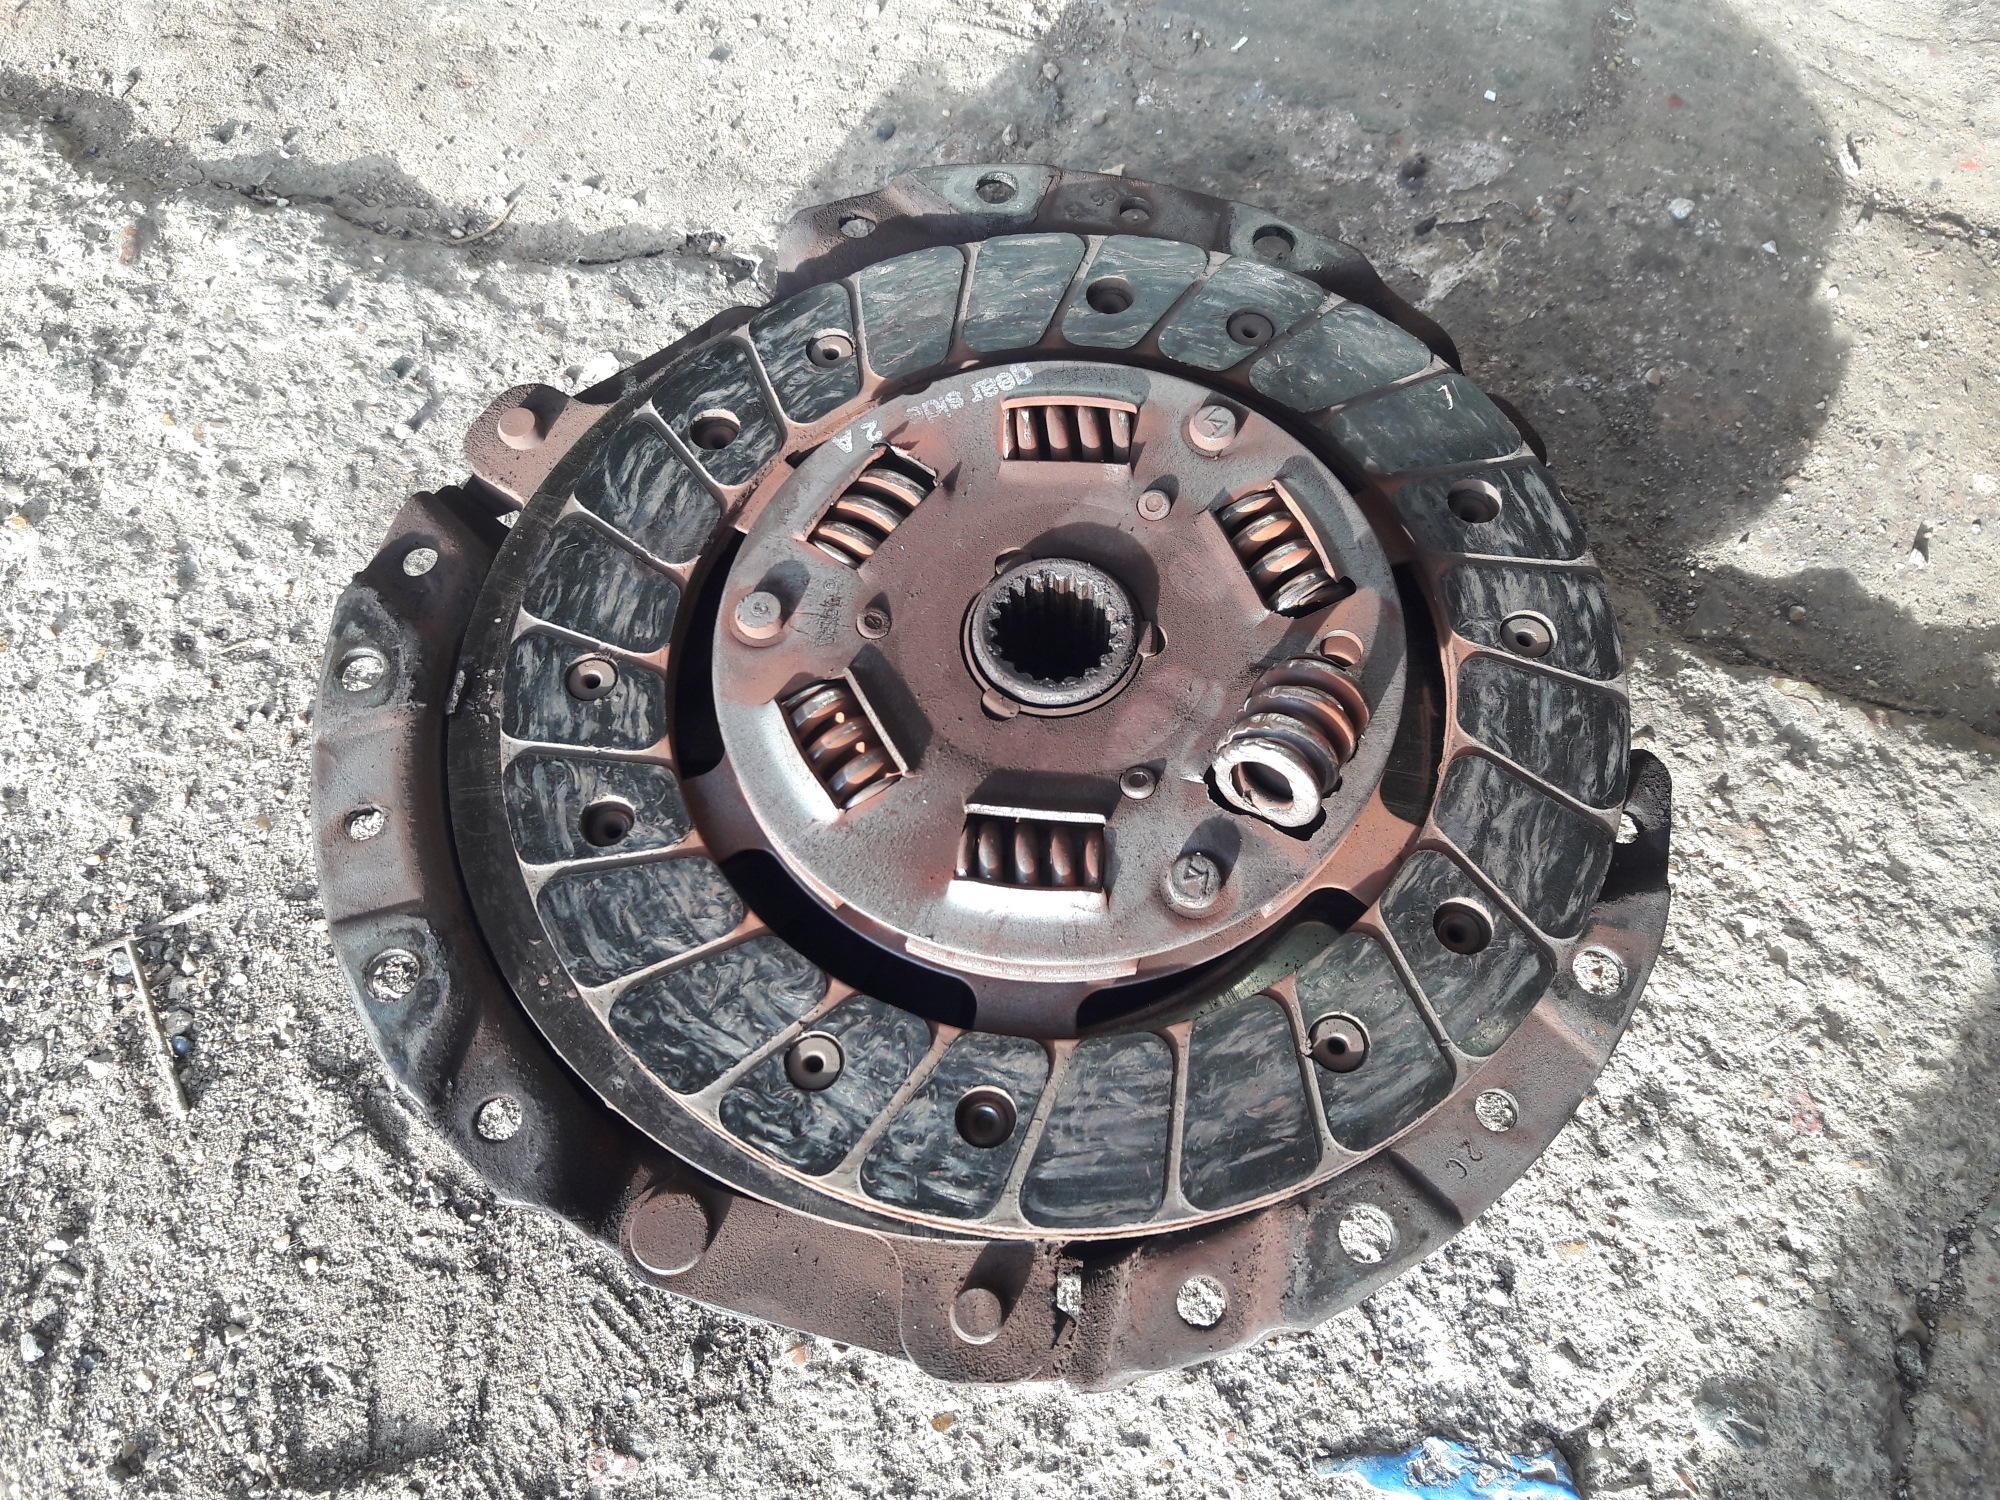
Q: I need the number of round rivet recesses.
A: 12